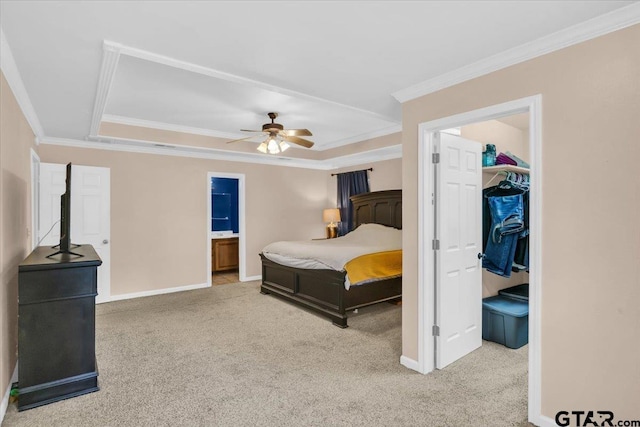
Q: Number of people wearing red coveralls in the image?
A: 0